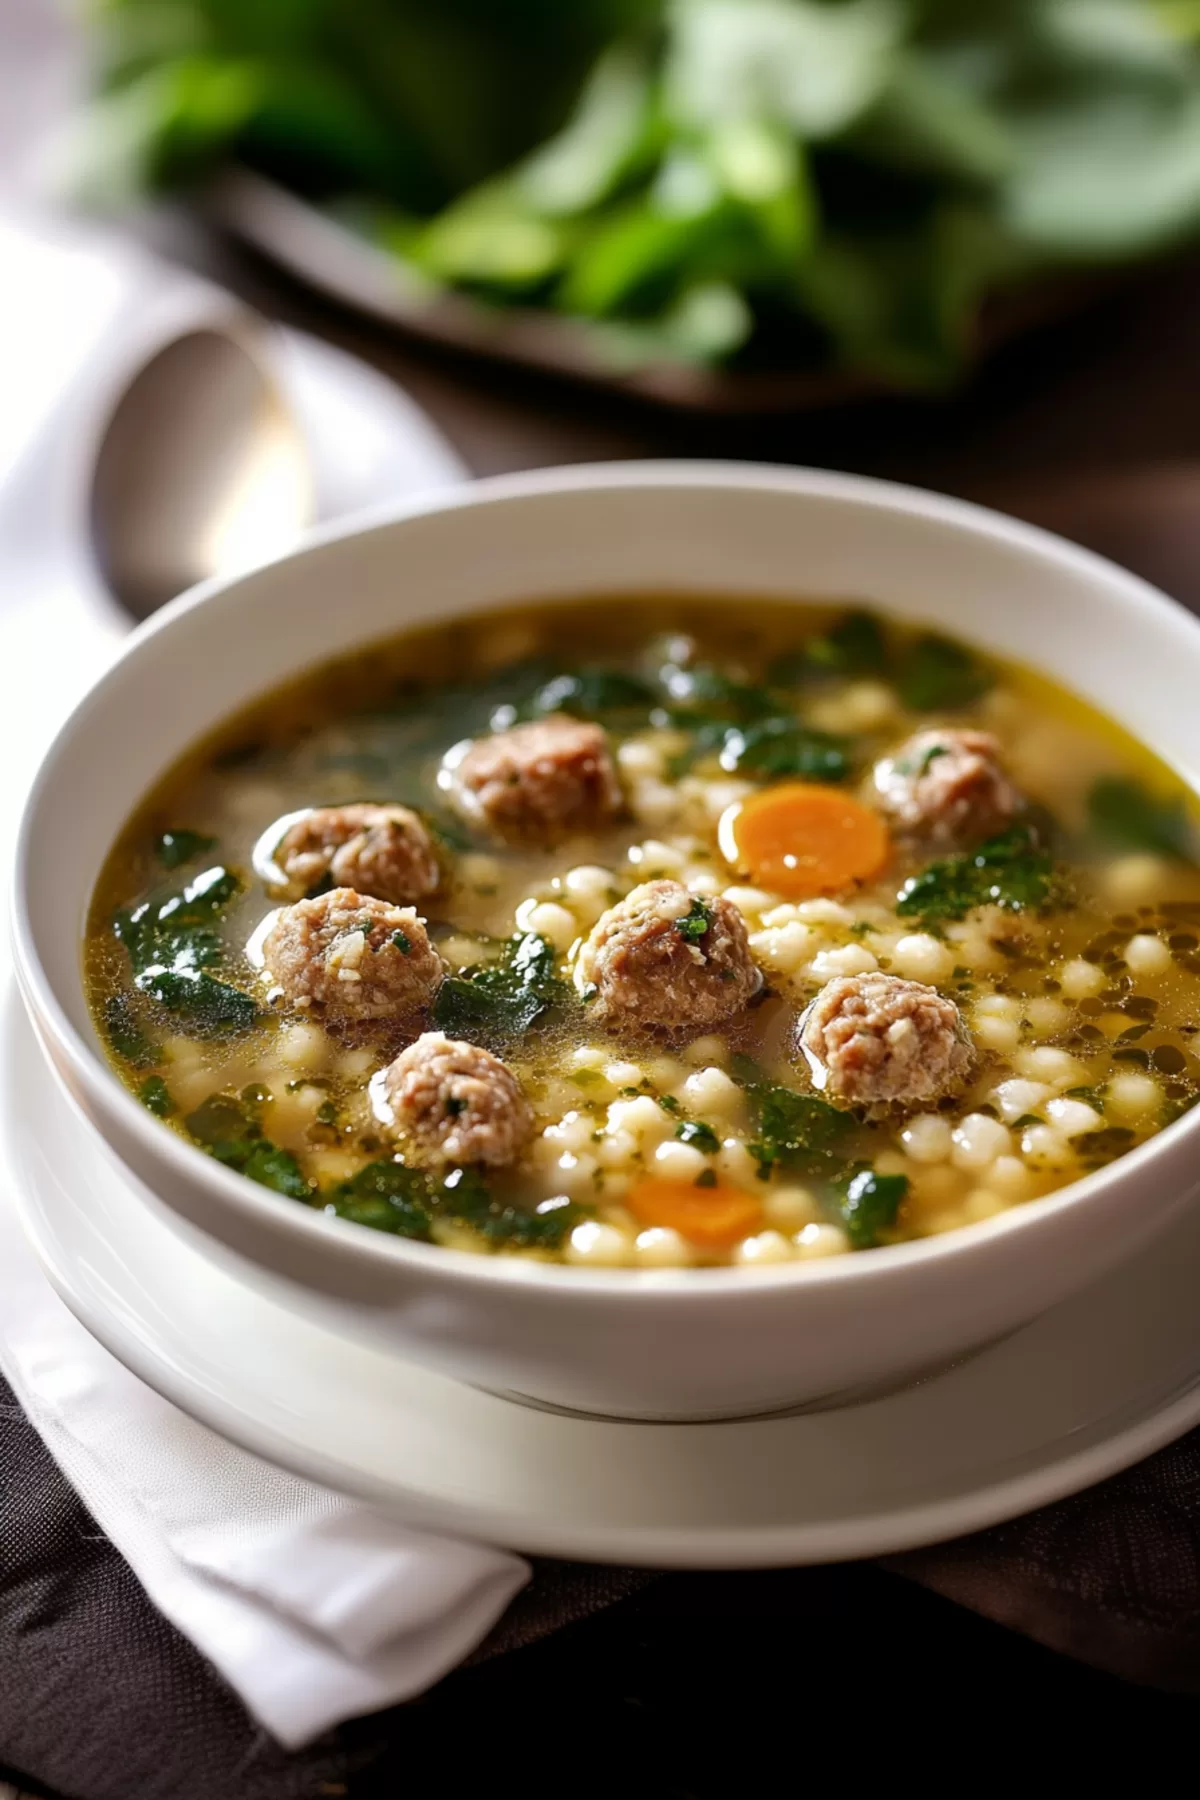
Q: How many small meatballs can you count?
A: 7